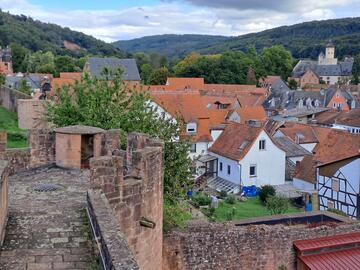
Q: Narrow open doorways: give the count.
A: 1